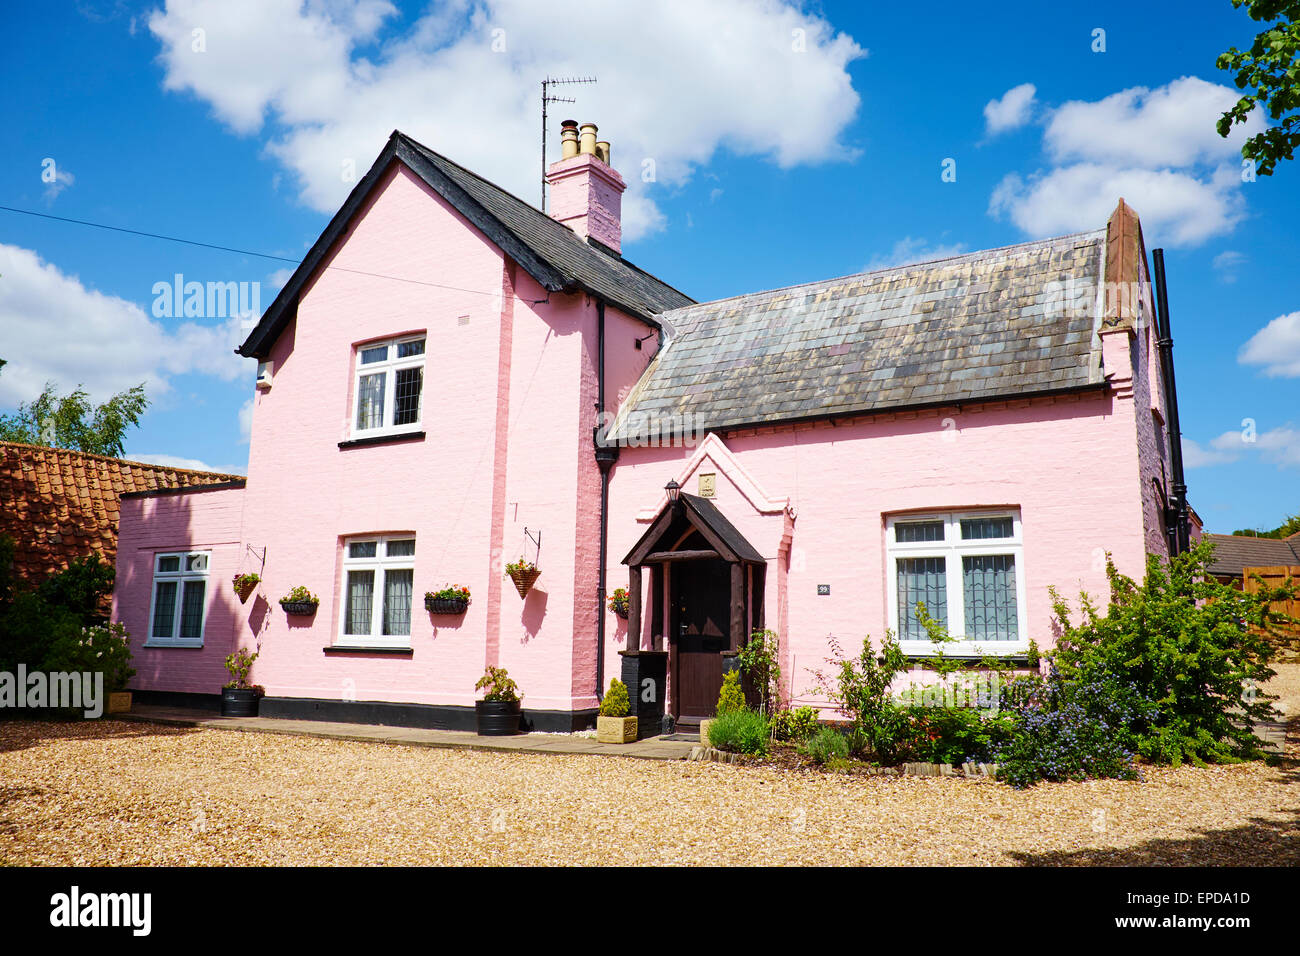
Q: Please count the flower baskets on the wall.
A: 5